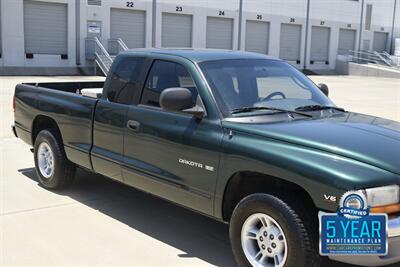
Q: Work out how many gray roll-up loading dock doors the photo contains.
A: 9